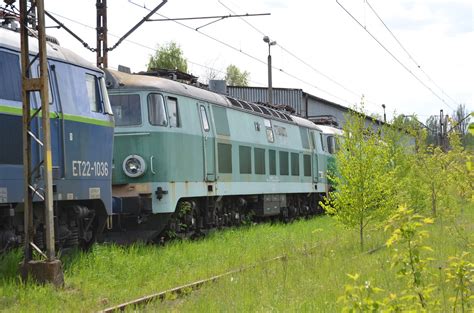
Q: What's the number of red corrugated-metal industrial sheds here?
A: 0